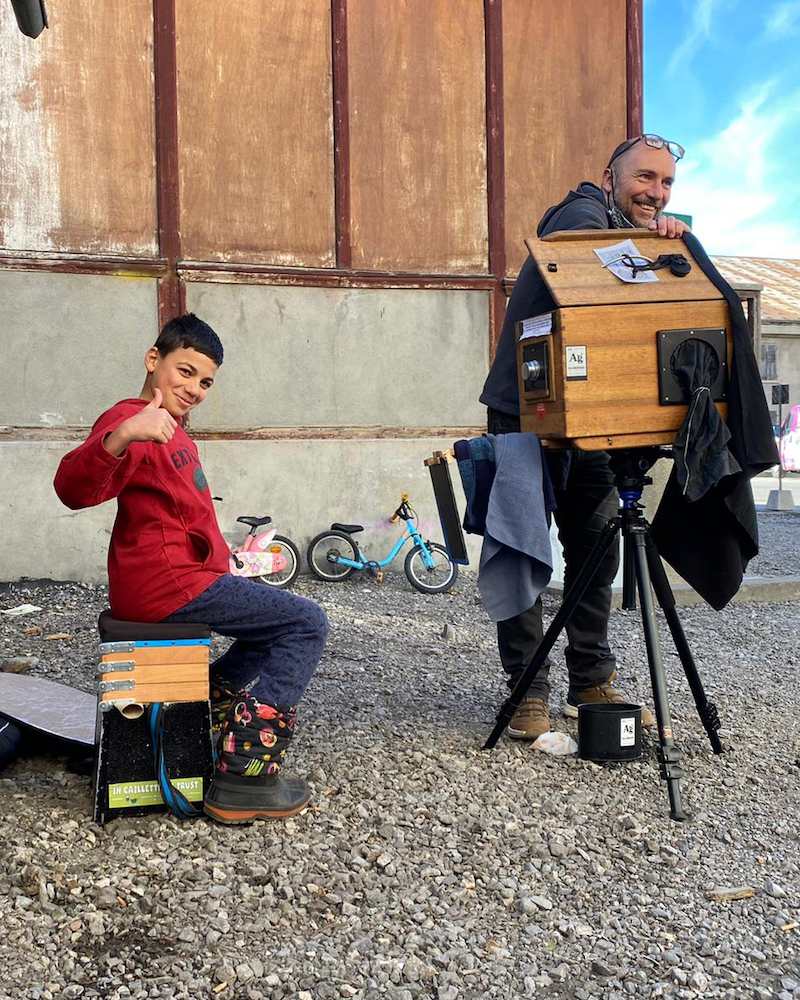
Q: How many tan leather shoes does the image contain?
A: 2